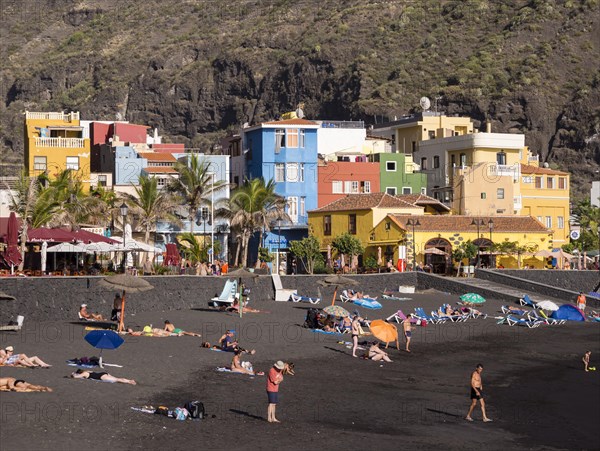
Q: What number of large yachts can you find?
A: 0